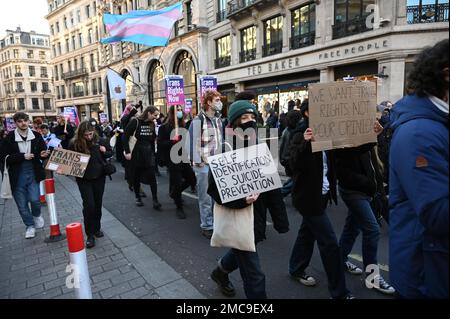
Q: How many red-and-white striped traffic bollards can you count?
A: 3